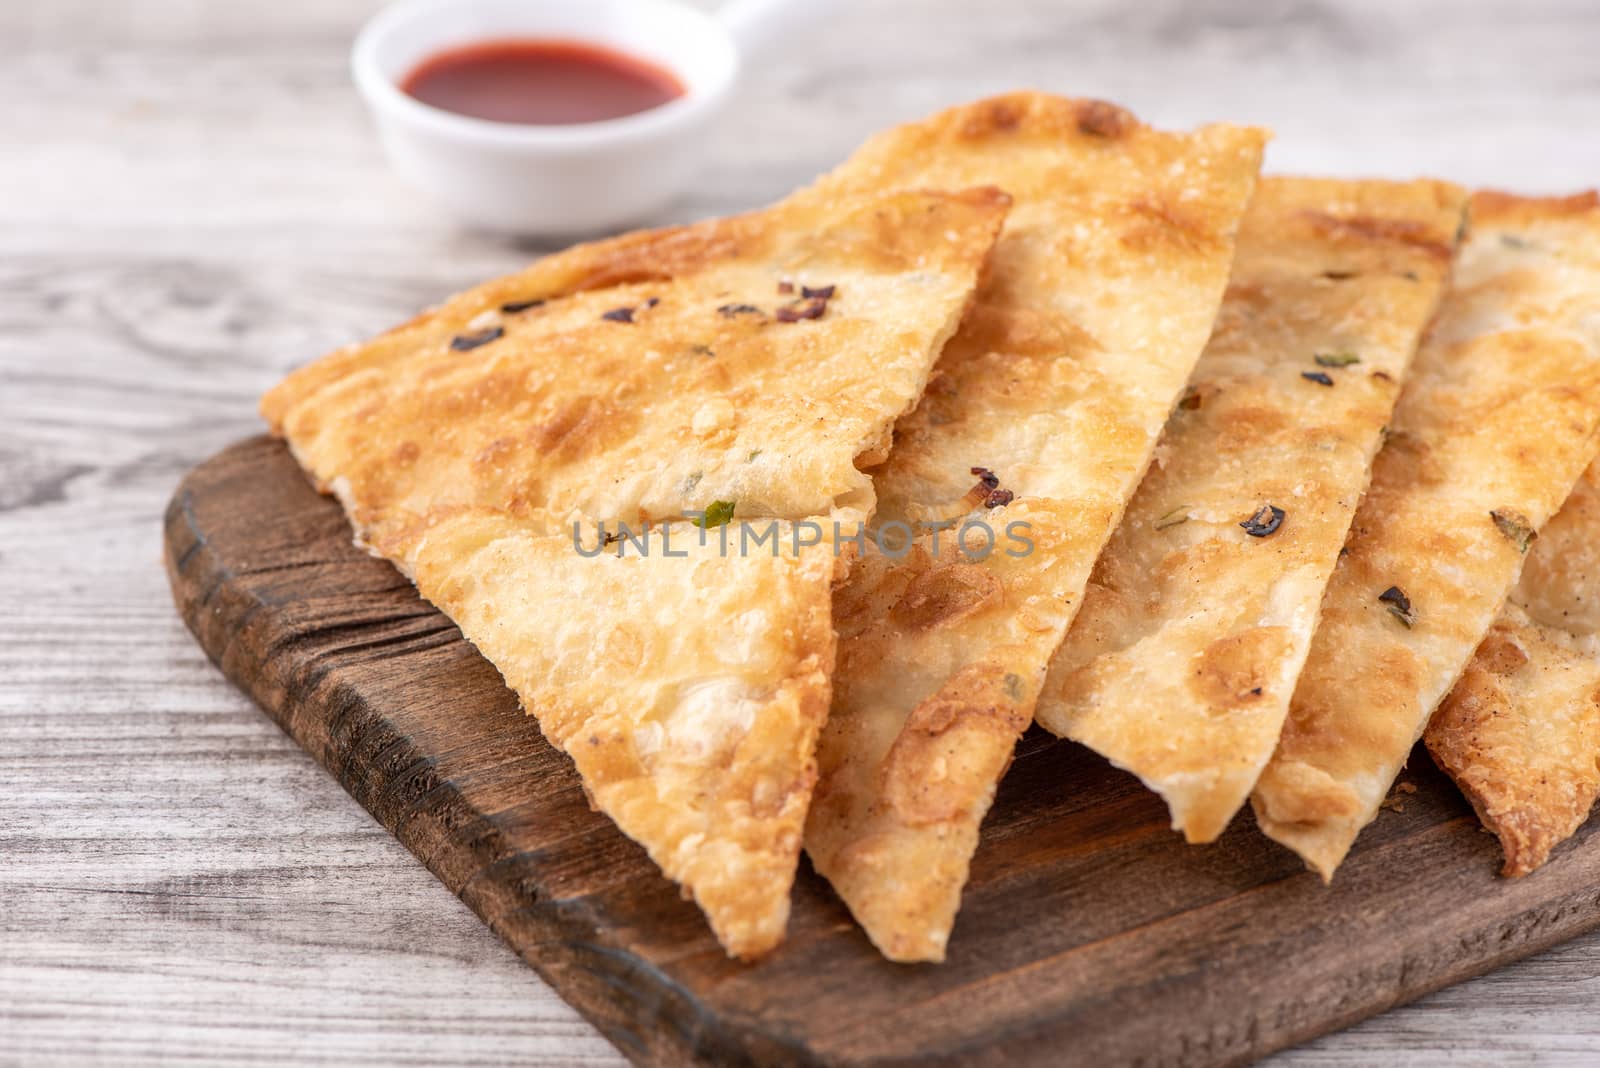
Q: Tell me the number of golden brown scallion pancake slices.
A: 5